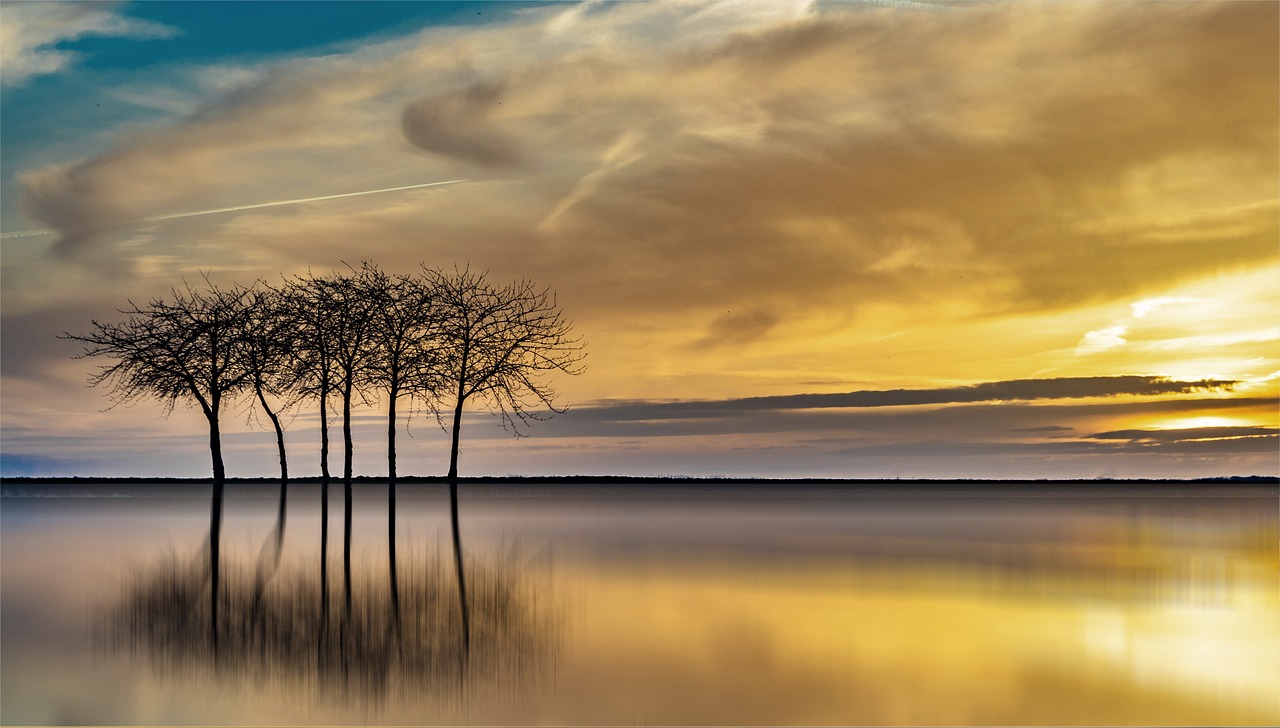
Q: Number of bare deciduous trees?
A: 6